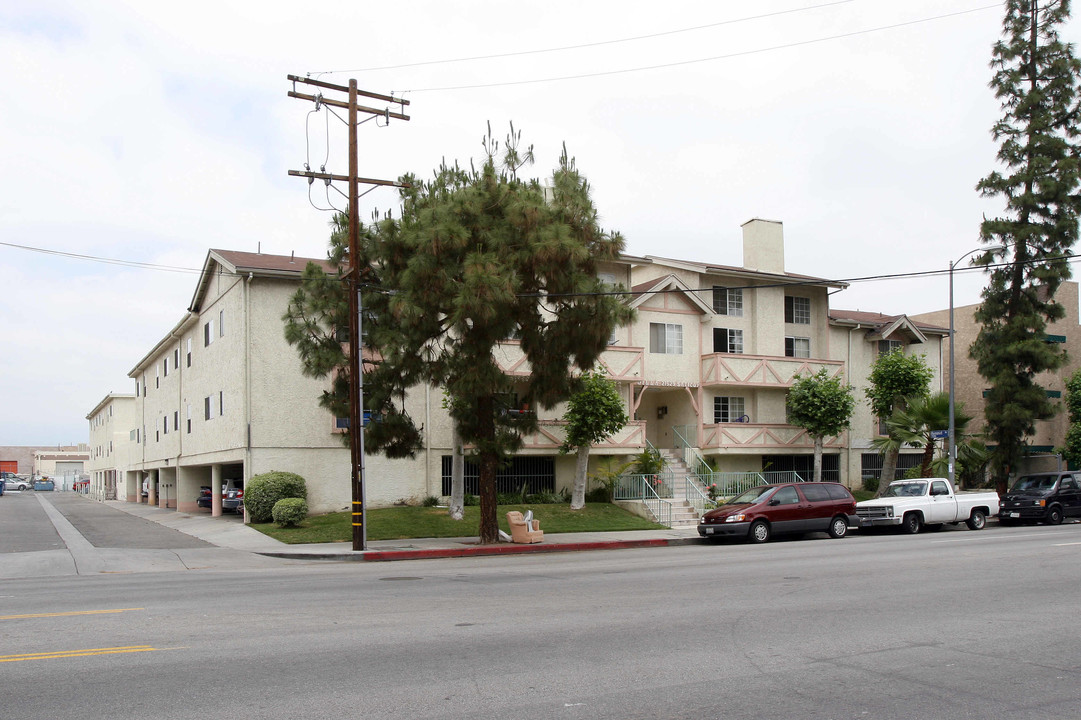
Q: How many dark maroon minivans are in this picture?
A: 1